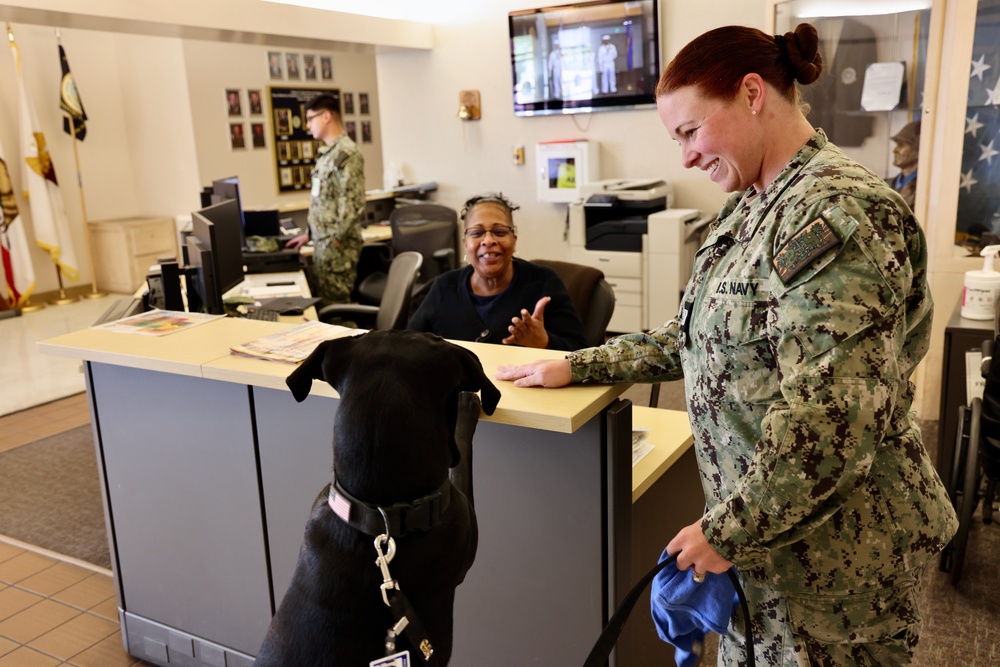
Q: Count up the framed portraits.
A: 12